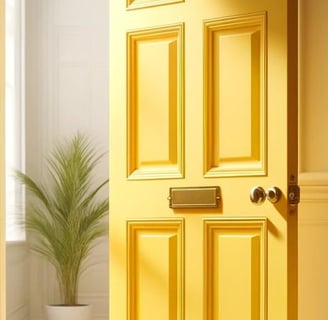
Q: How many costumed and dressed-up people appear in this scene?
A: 0